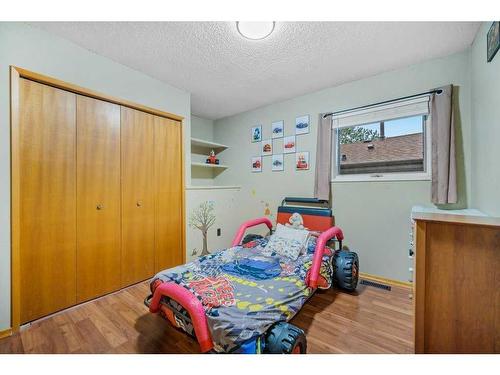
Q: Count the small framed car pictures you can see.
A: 8